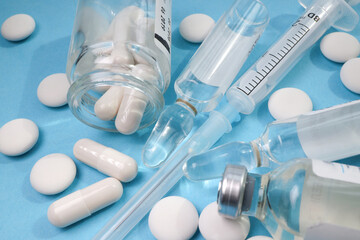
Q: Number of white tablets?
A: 11